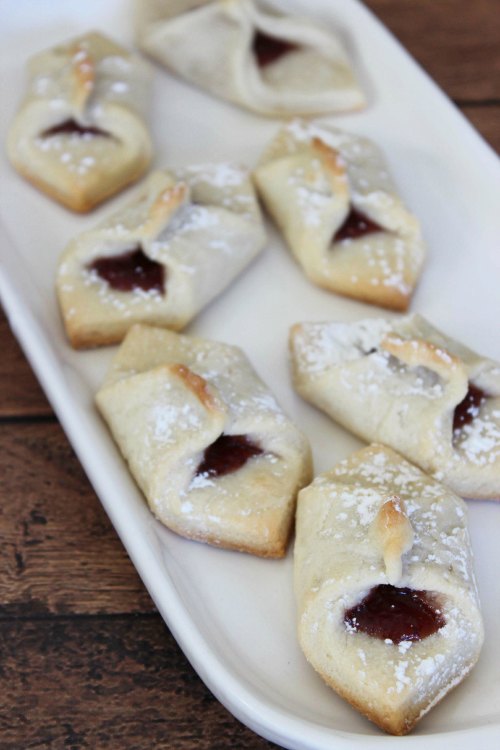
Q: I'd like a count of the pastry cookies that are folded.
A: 7